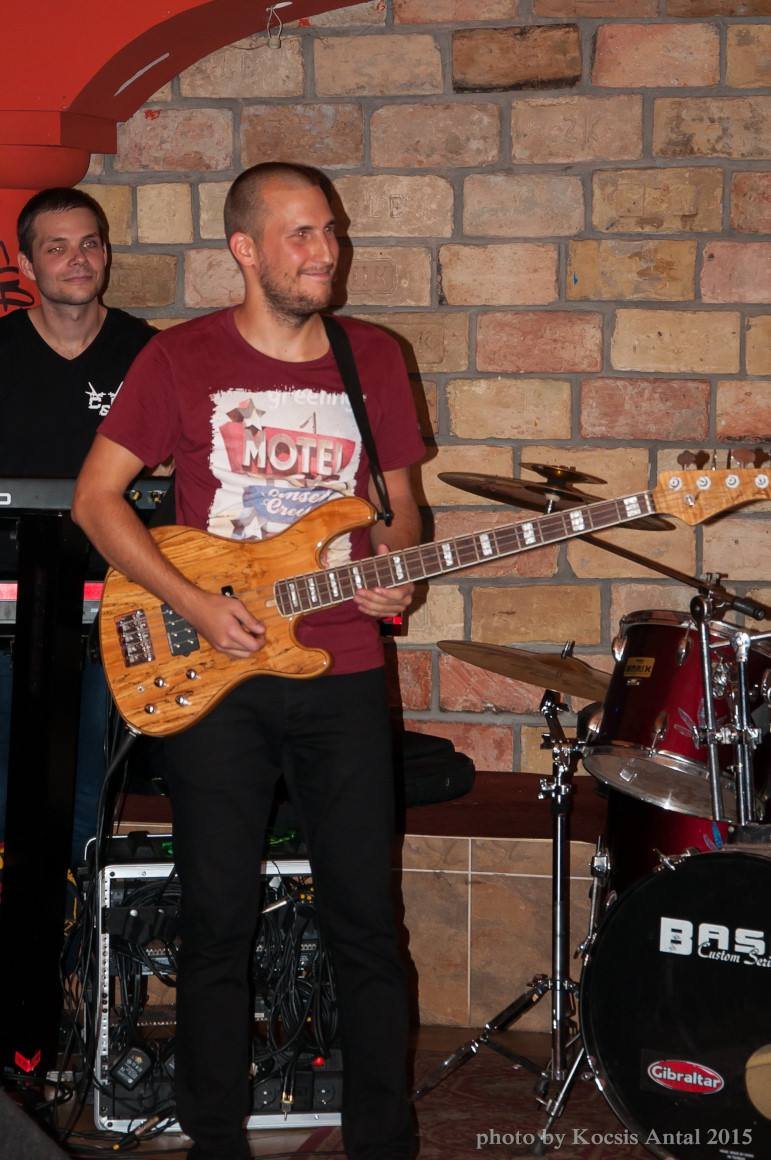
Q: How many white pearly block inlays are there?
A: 10